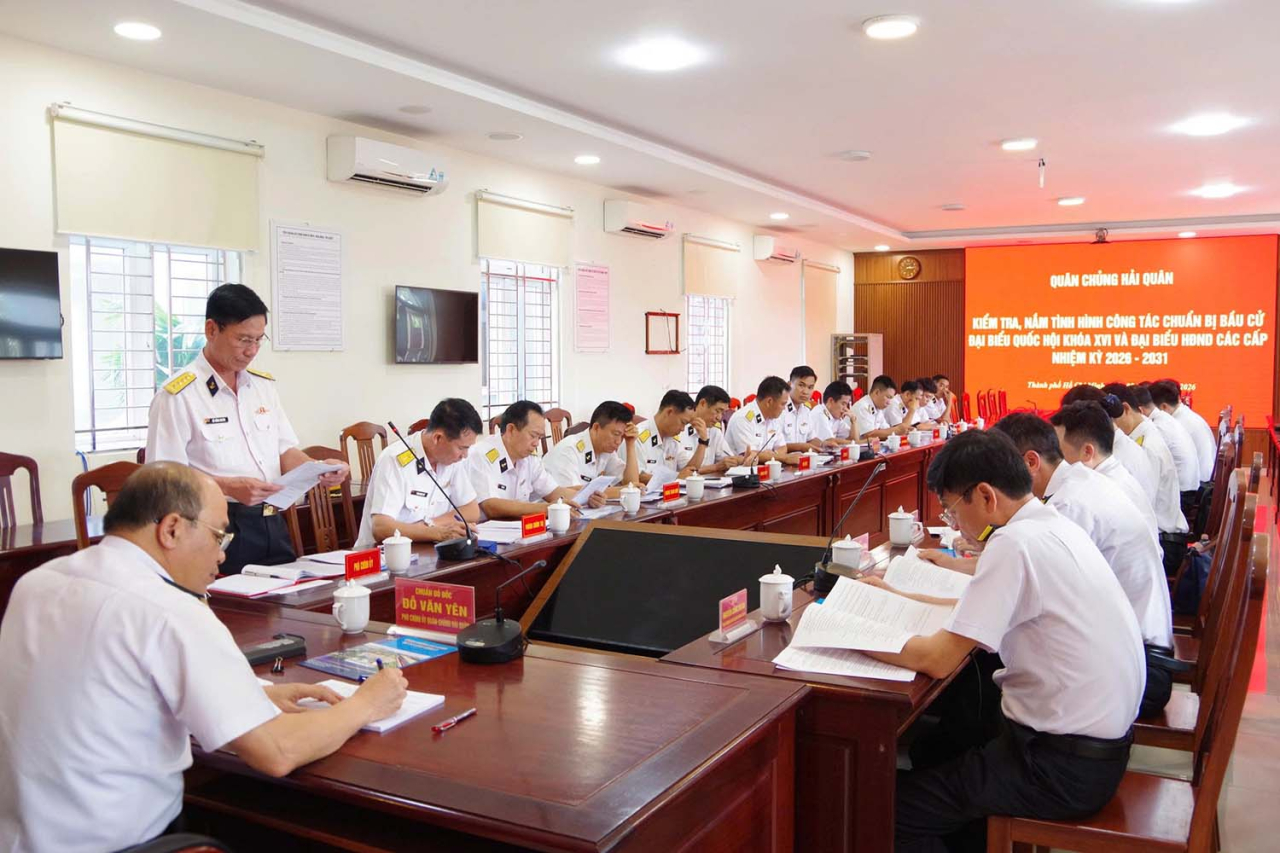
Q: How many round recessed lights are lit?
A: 11